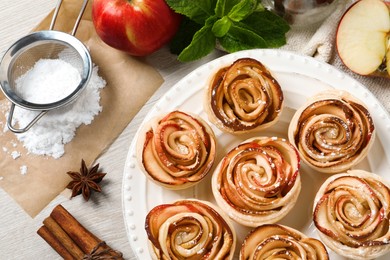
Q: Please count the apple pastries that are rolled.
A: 7